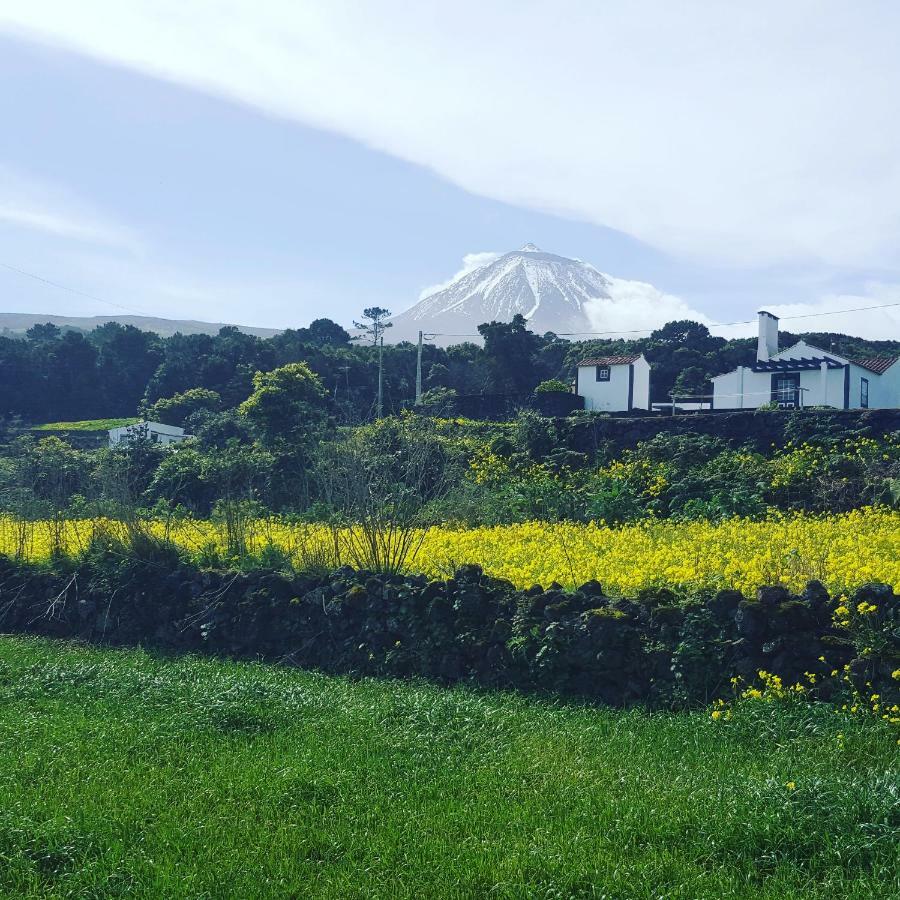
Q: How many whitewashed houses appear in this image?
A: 3